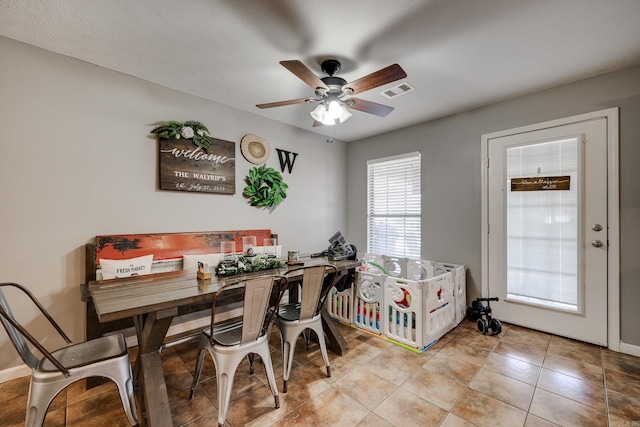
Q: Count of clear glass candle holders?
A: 3